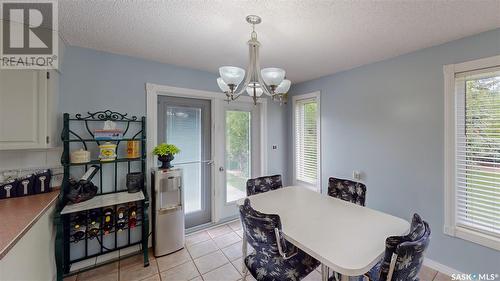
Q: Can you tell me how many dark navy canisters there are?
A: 3